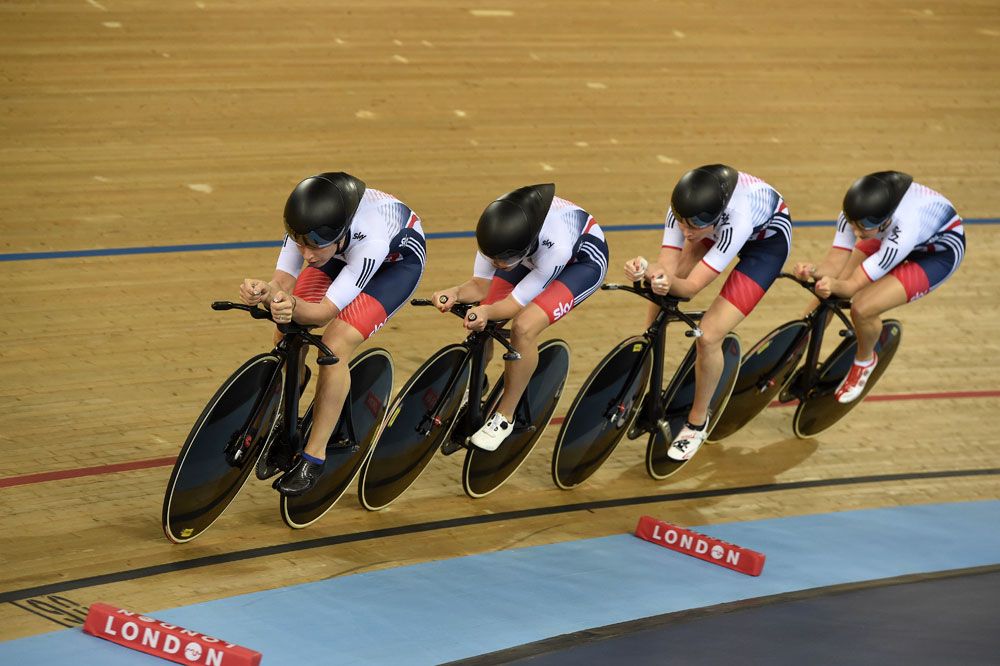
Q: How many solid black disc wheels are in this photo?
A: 8